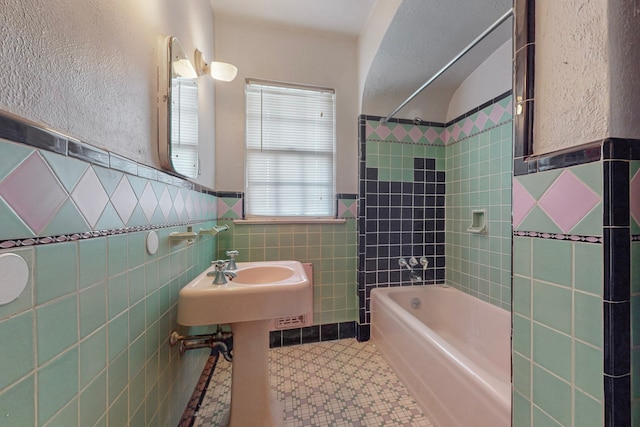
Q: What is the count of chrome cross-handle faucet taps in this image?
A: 2